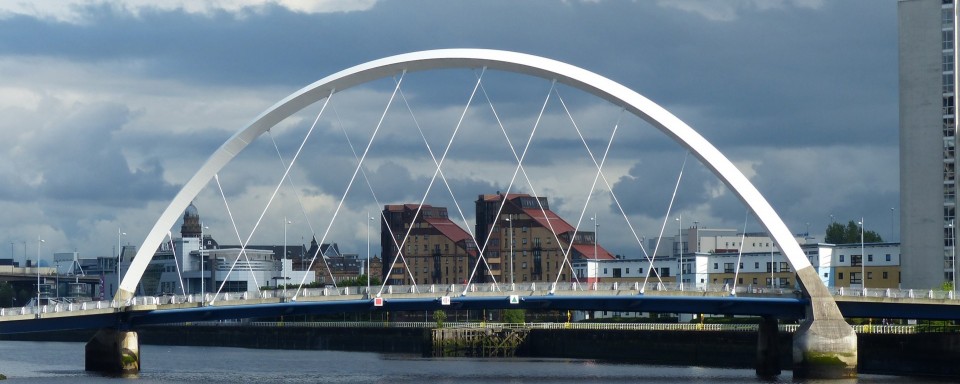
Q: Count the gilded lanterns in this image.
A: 0